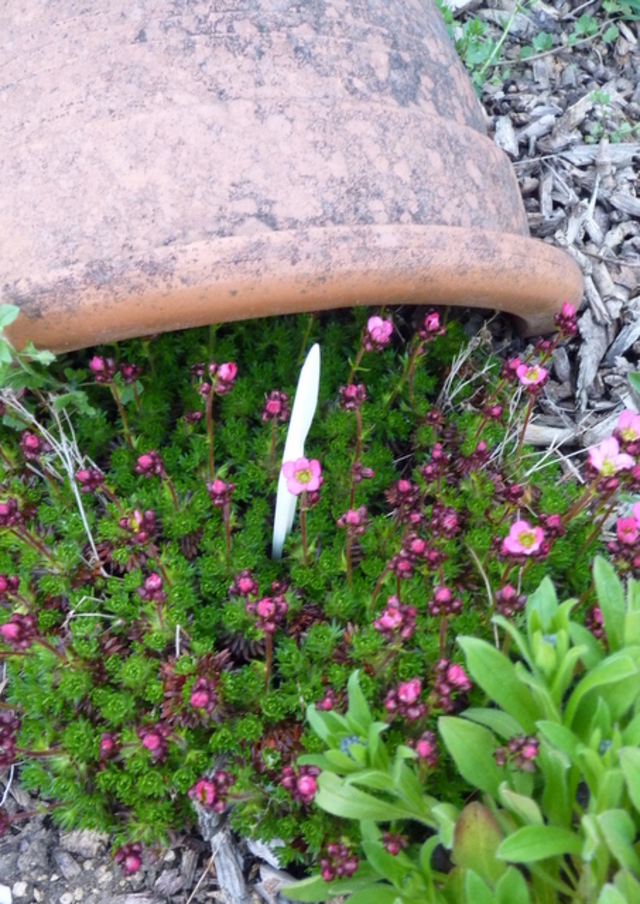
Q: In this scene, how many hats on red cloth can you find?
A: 0